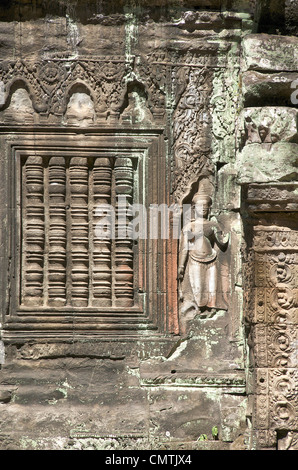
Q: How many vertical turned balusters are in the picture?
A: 5